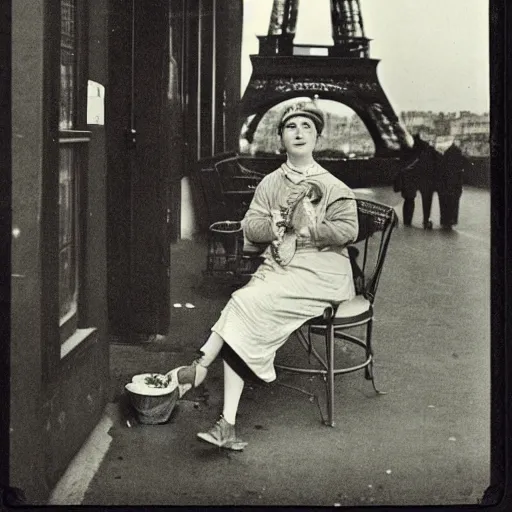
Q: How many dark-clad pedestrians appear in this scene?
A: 3